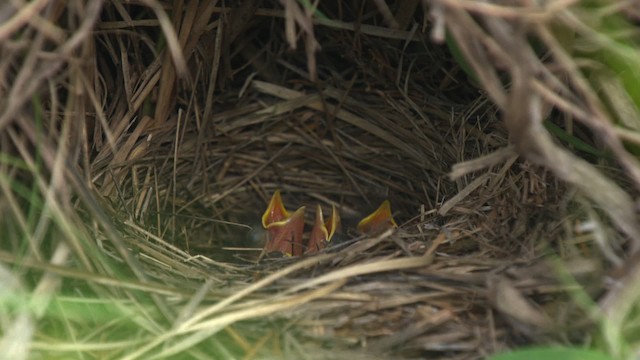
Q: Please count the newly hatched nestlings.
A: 3